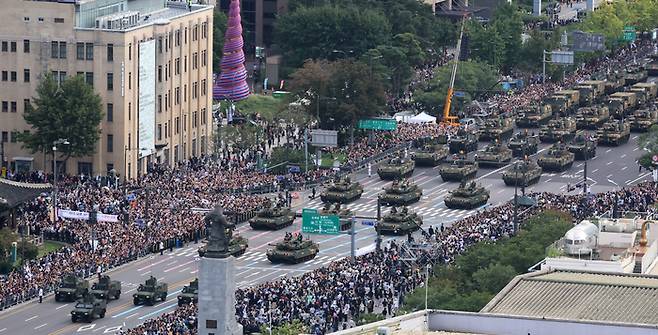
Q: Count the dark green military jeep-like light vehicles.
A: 5